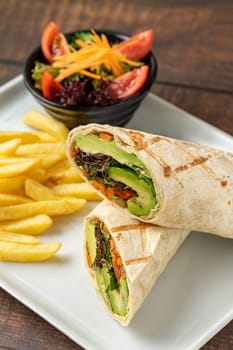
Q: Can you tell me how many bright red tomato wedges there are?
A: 4